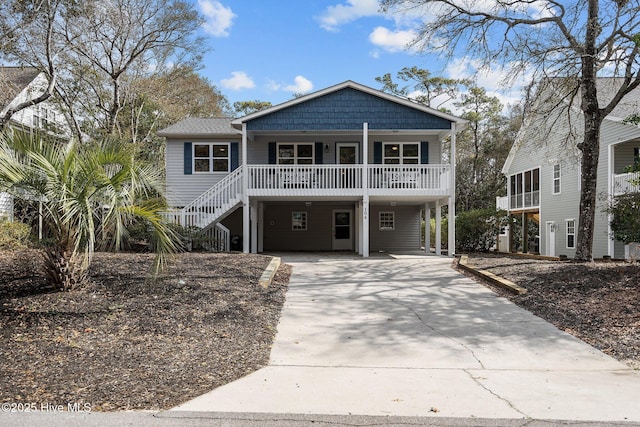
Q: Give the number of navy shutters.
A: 6